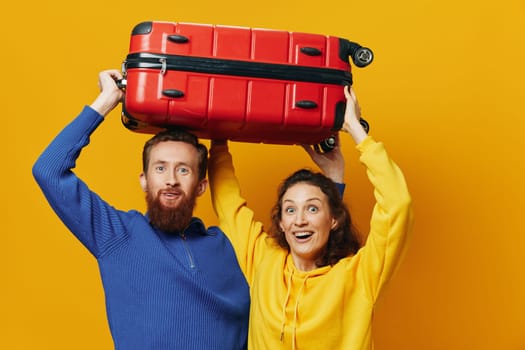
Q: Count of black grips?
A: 4